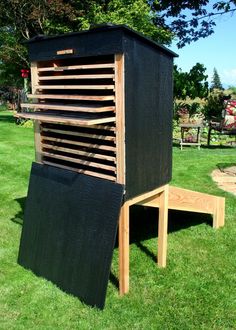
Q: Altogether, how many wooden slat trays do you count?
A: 12